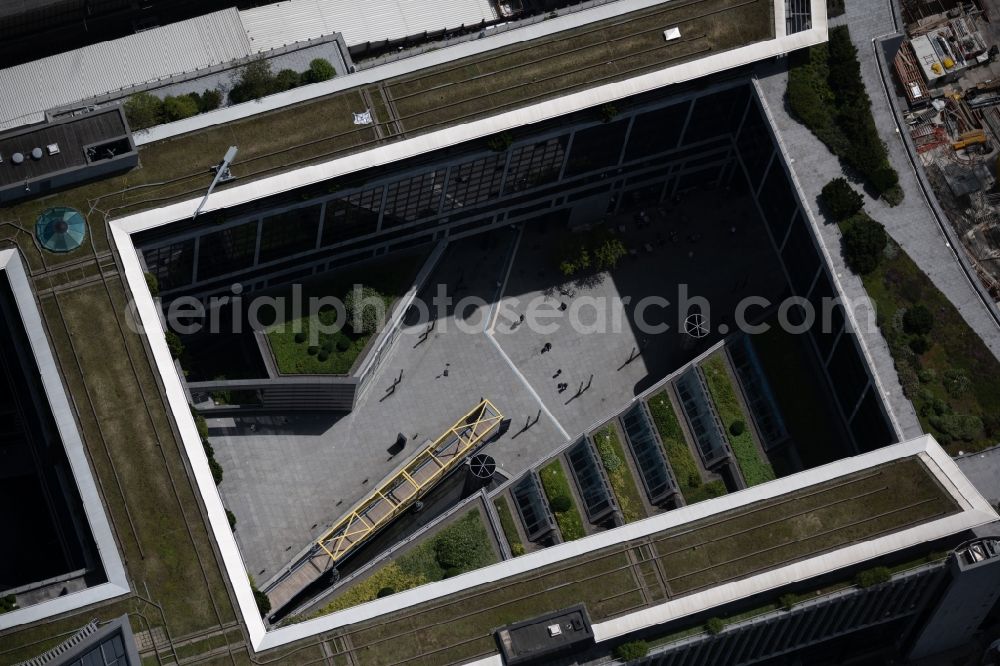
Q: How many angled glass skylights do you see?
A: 5